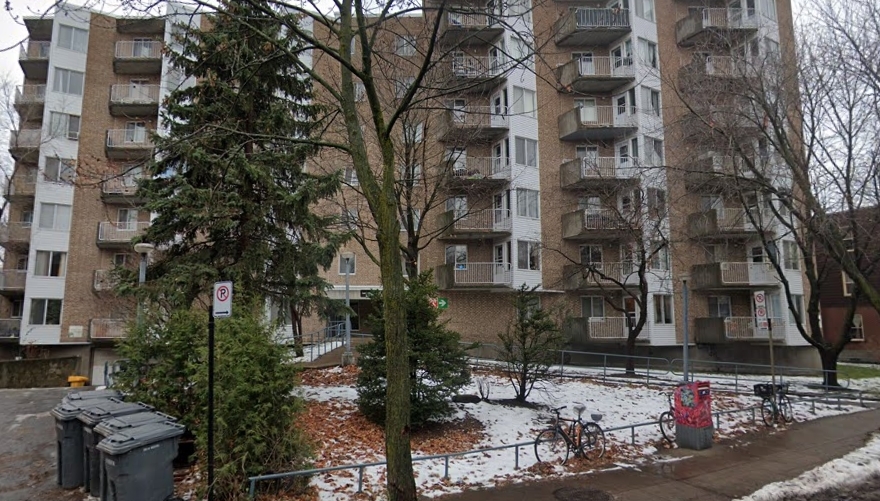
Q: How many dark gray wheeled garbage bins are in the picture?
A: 5